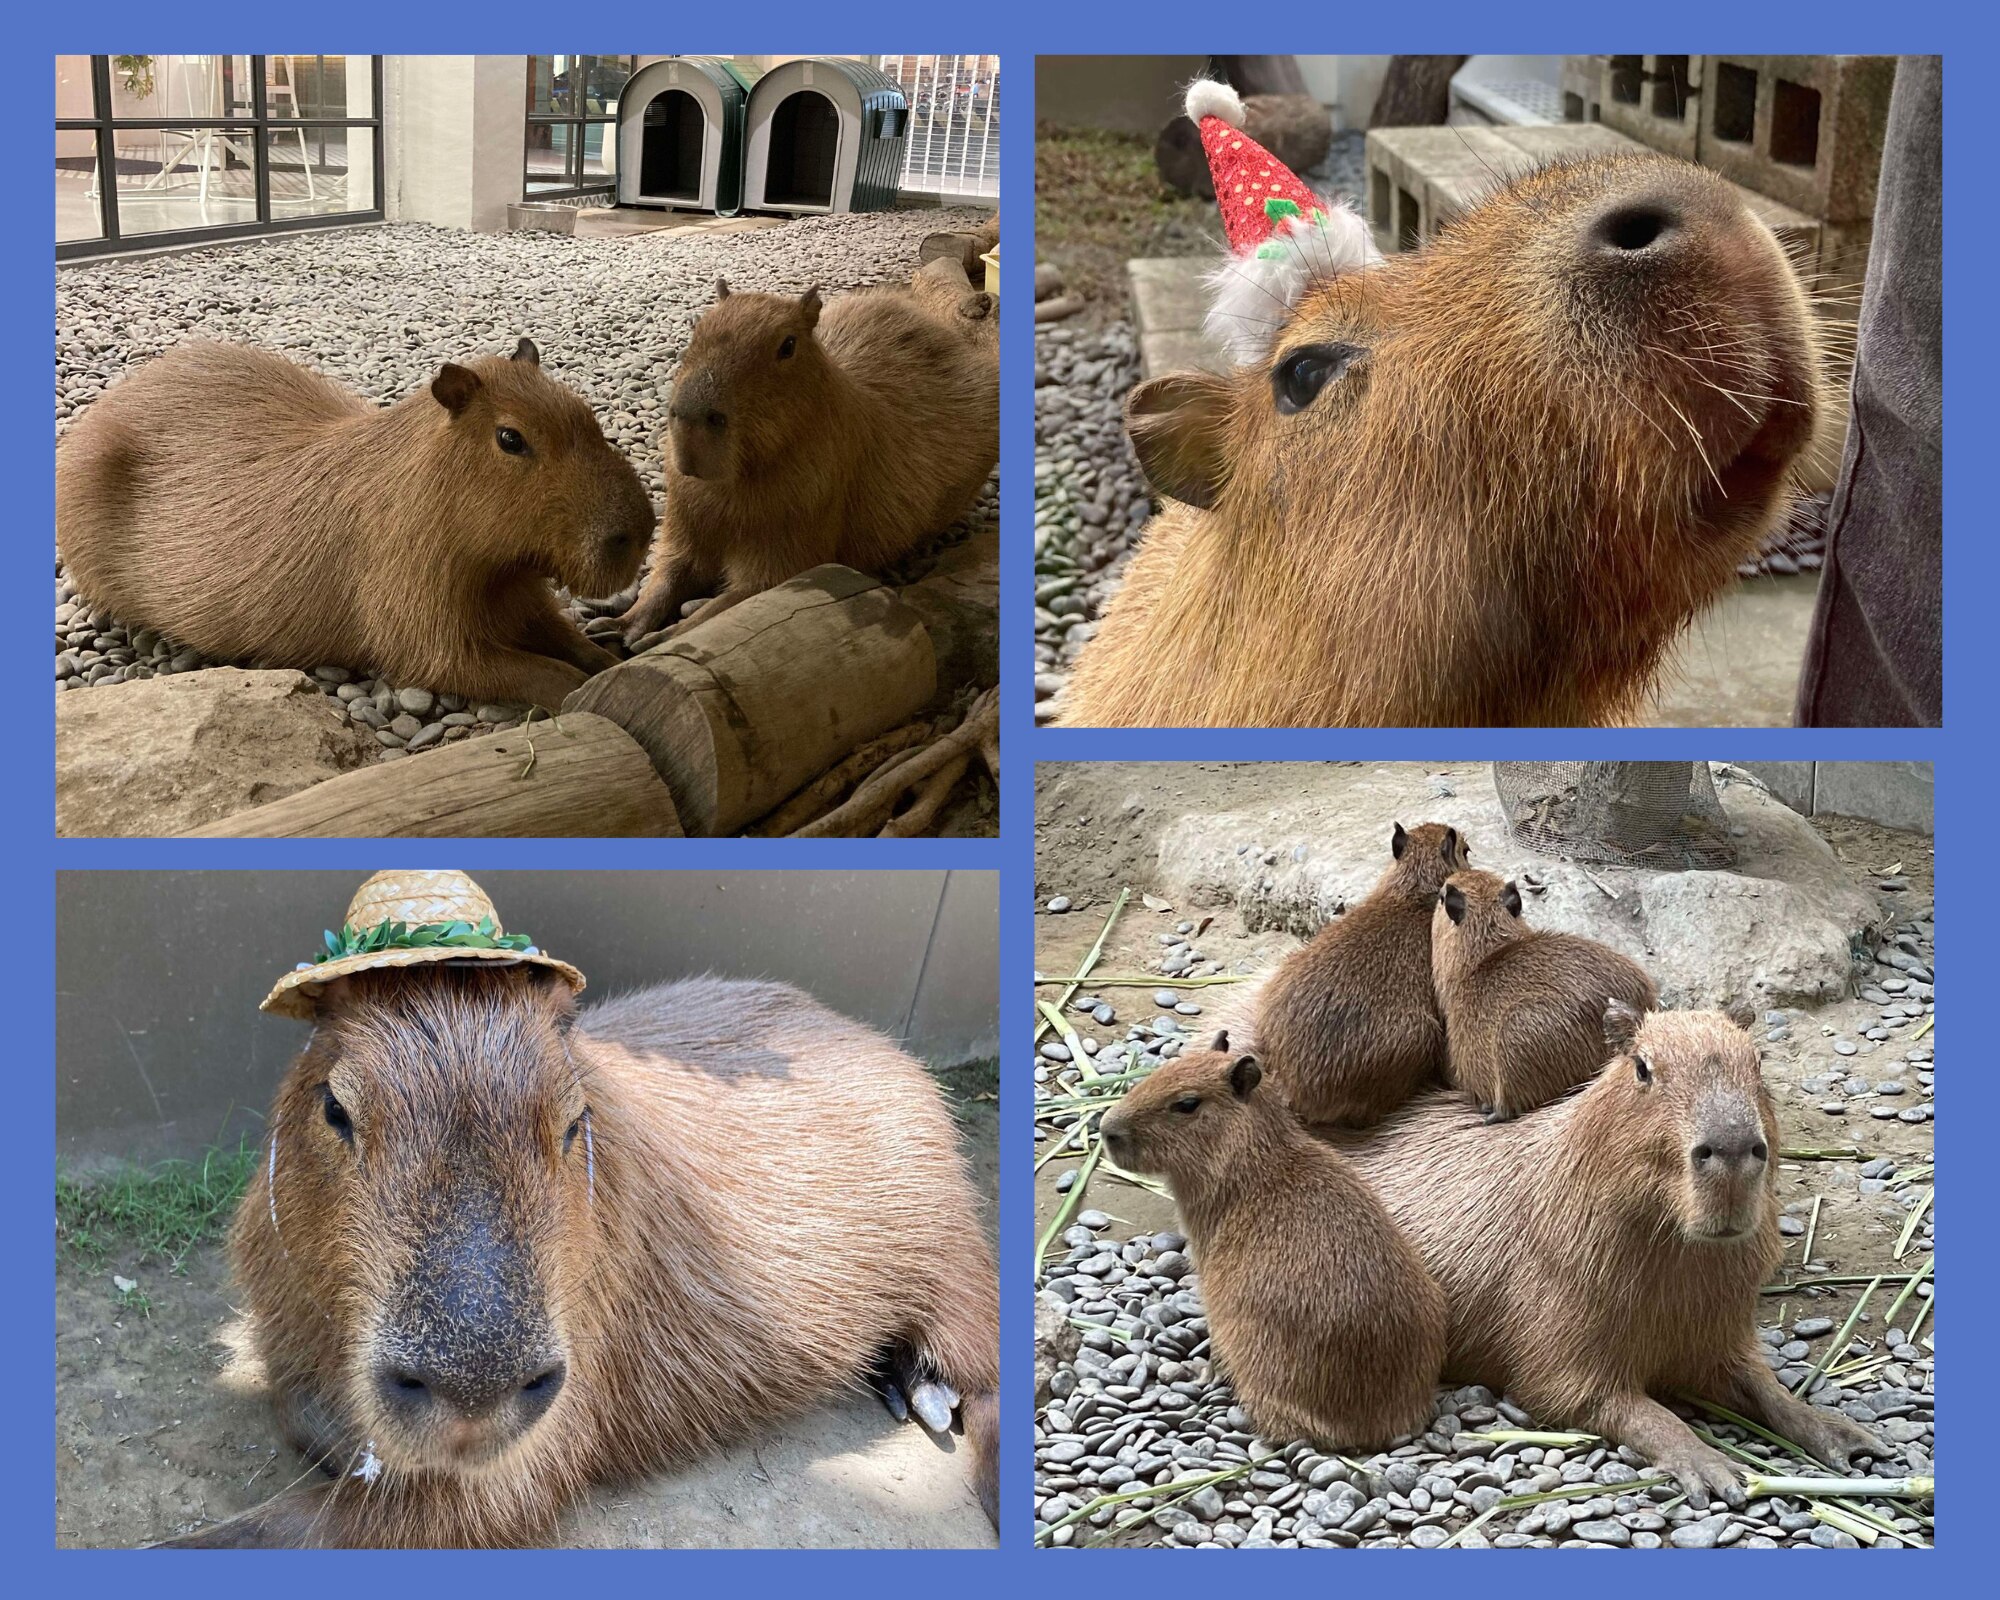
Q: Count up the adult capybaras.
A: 5